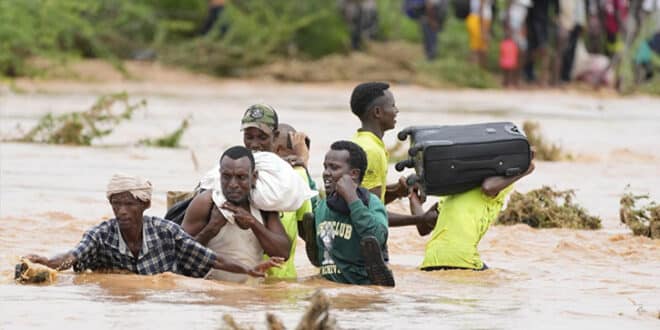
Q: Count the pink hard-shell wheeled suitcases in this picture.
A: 0